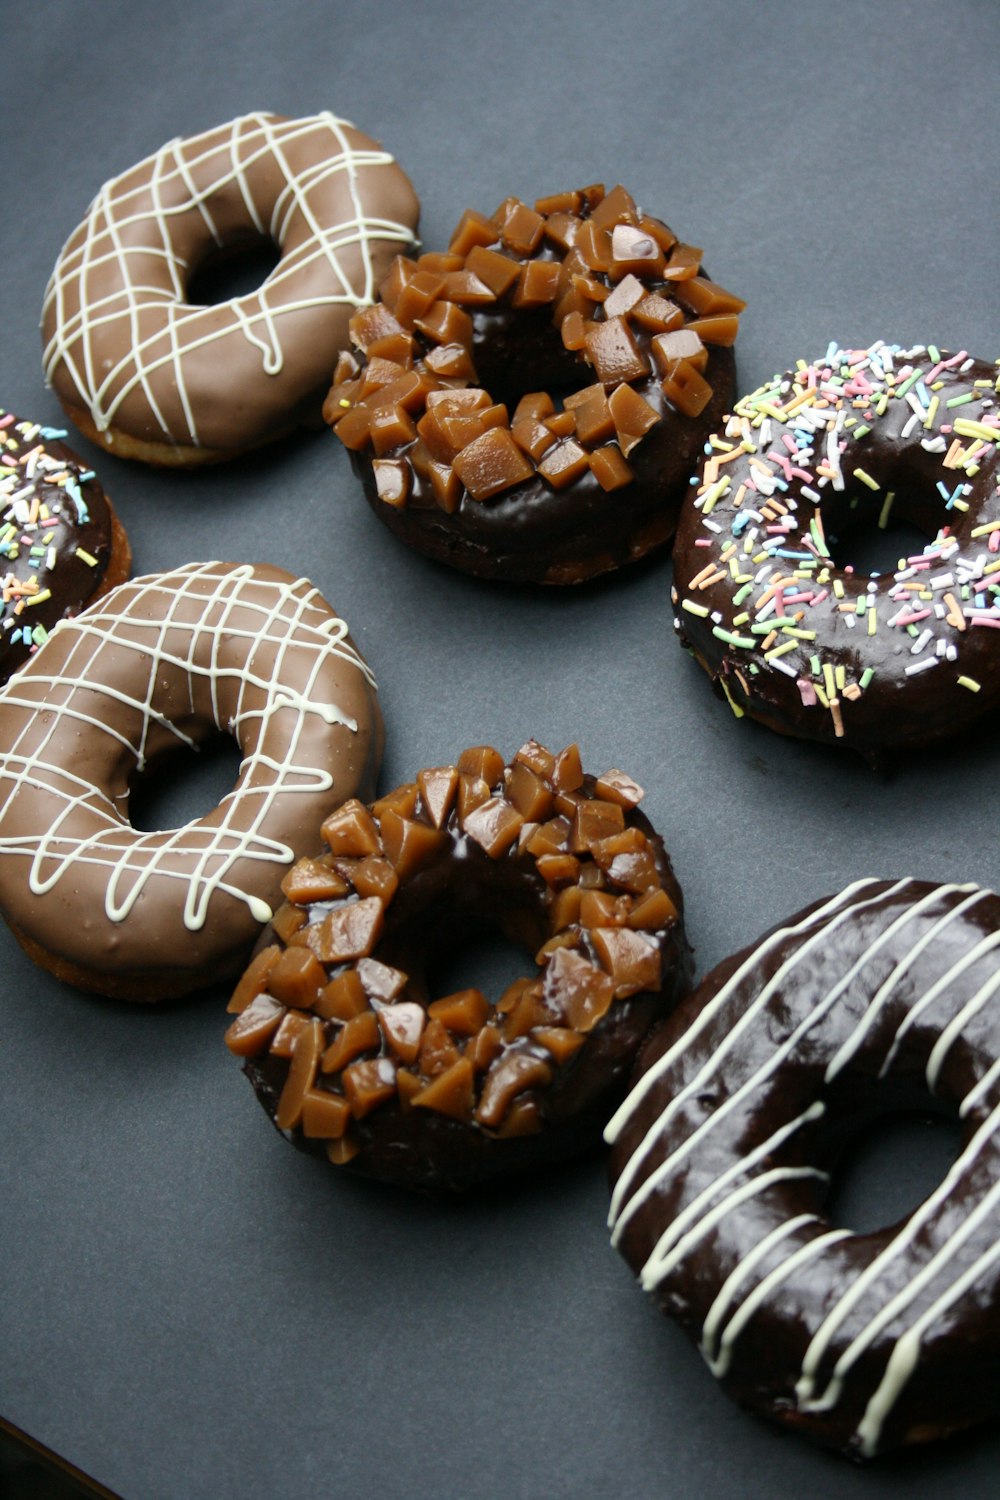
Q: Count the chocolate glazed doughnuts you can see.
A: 7